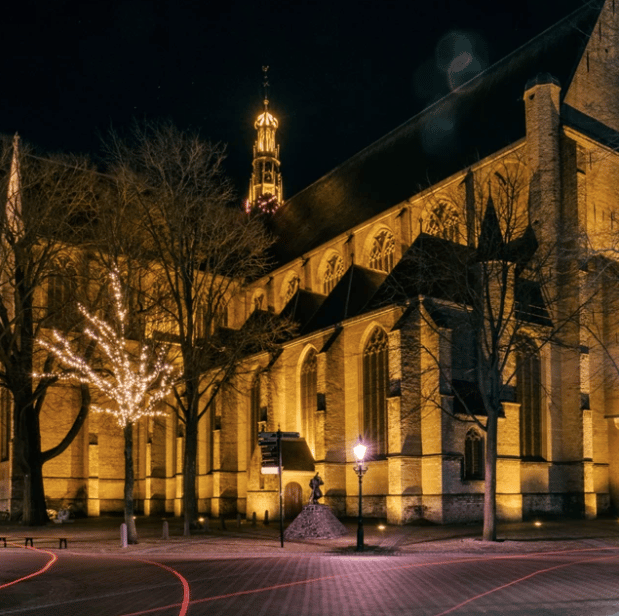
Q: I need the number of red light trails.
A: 4